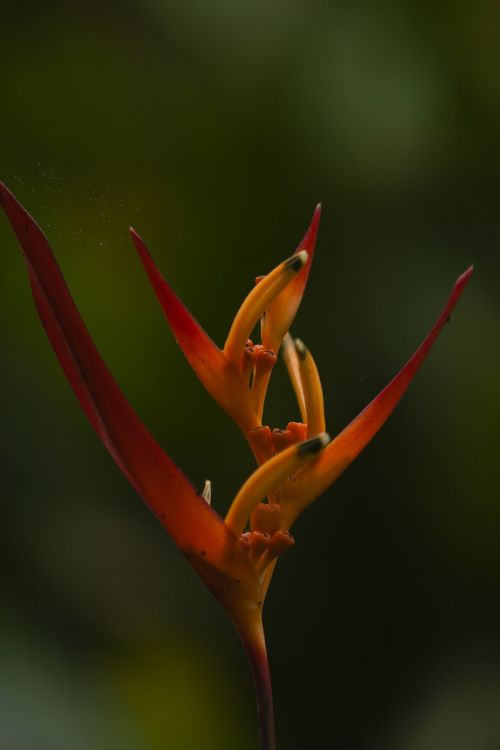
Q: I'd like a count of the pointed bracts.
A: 4